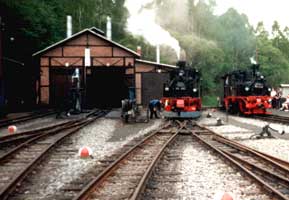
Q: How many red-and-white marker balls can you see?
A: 3